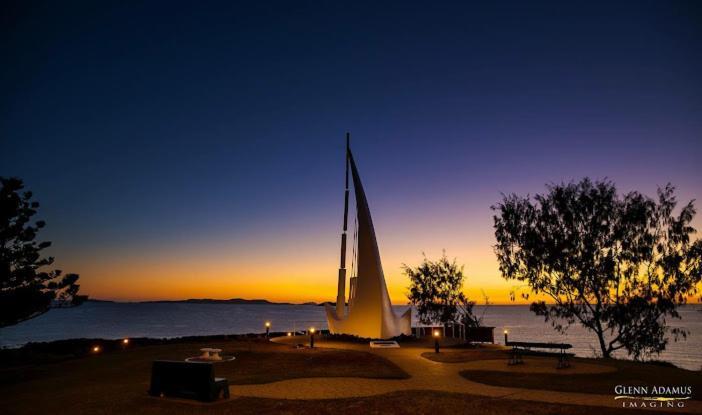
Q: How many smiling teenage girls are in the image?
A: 0